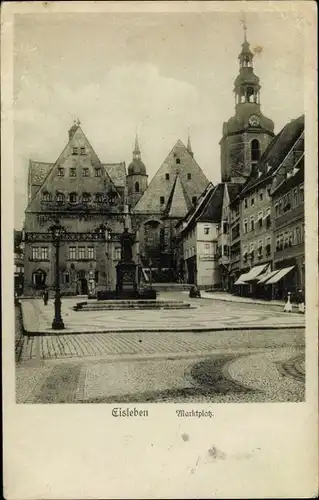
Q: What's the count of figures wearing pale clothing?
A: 2